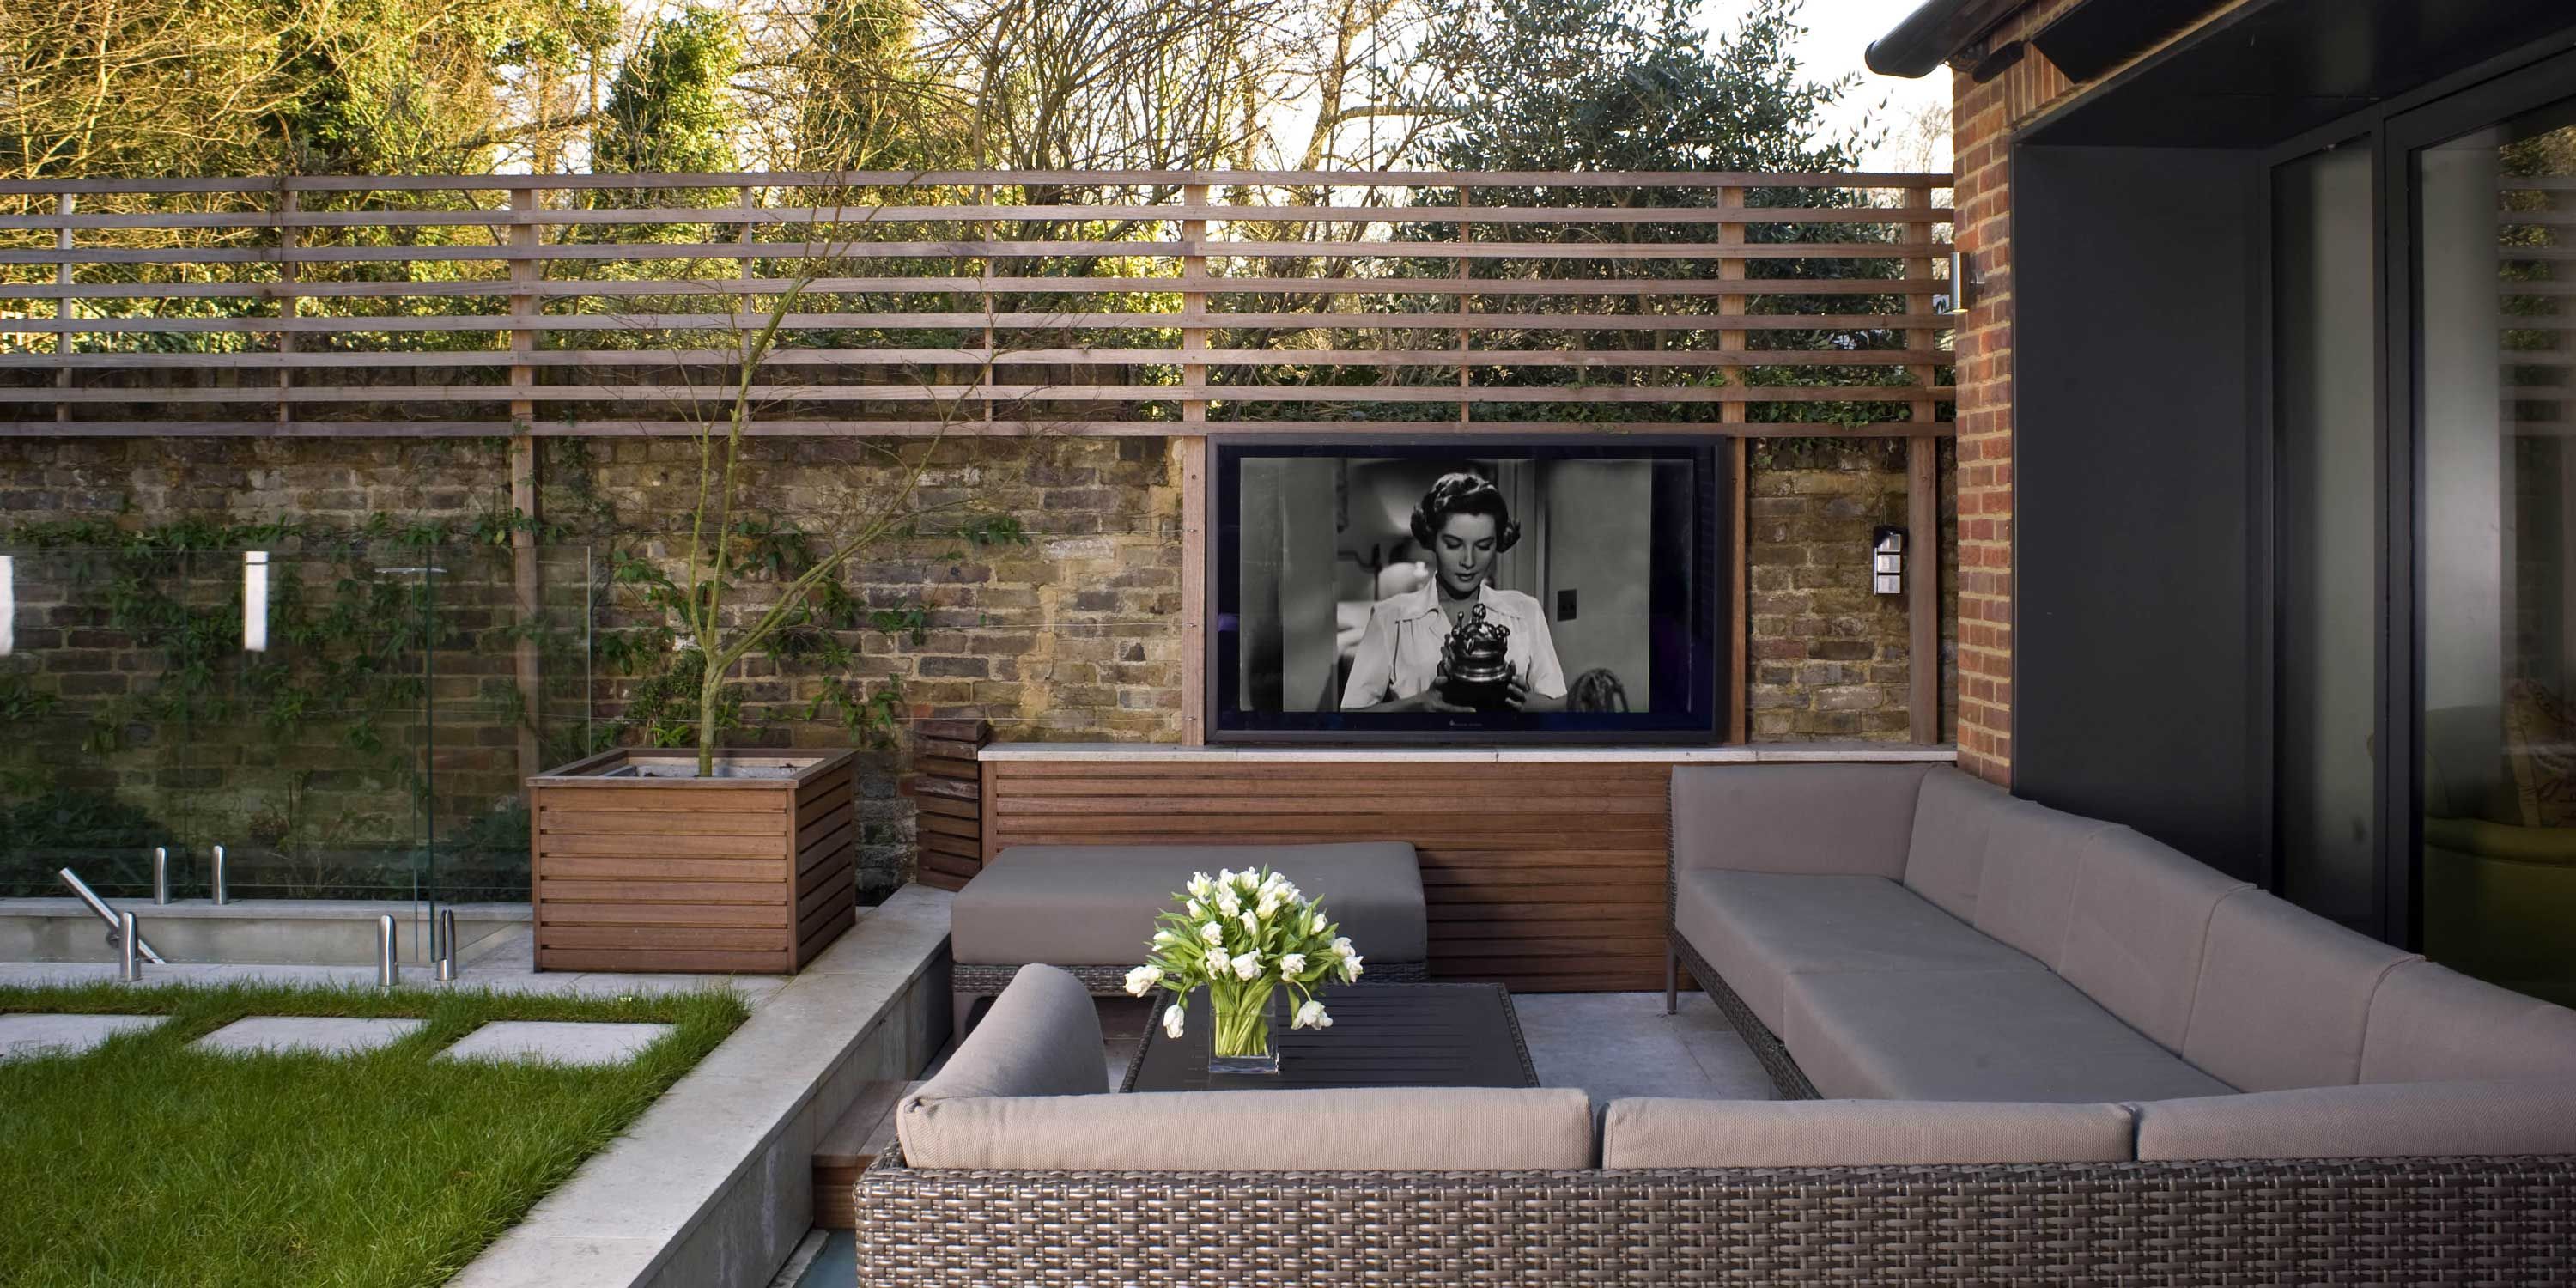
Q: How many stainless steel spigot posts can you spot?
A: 5